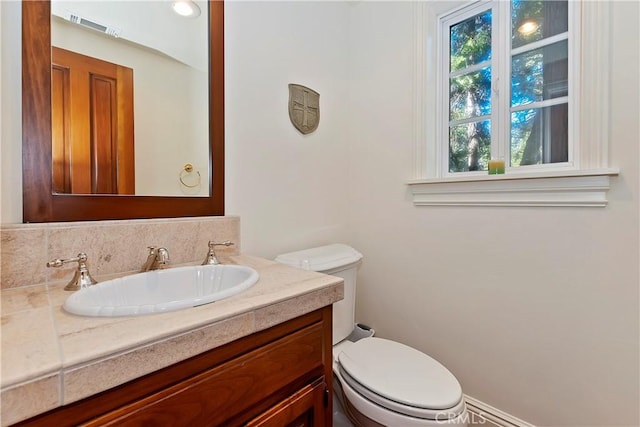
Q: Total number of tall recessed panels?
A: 2